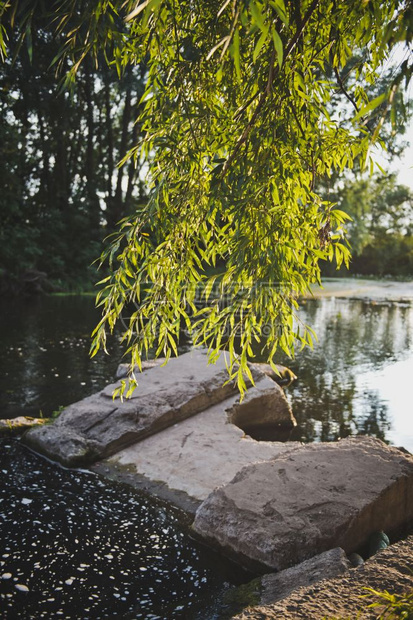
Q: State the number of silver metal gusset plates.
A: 0